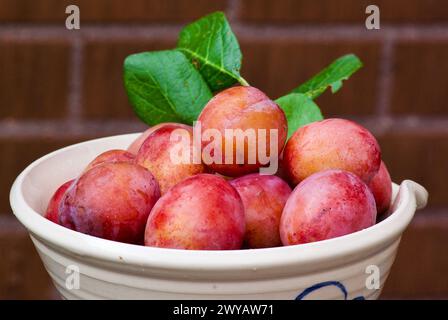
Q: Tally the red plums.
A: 11